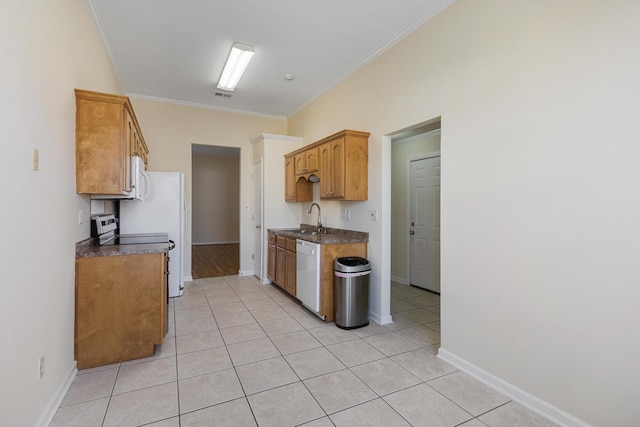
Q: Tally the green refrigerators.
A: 0